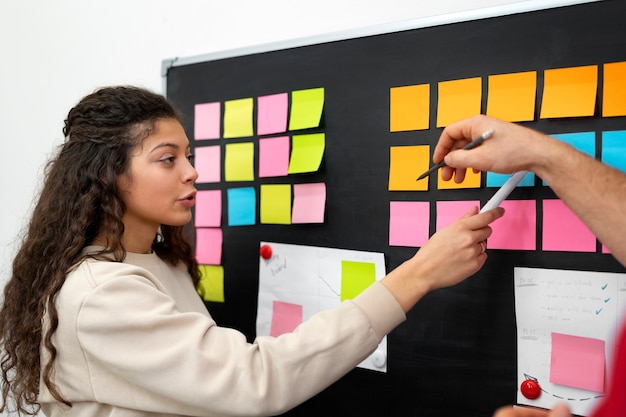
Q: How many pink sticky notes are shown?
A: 14